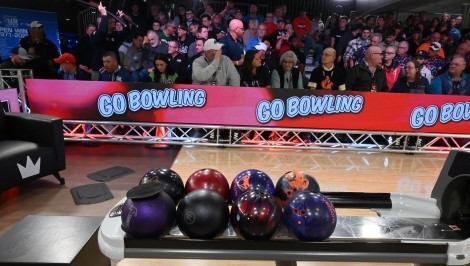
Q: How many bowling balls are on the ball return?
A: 8